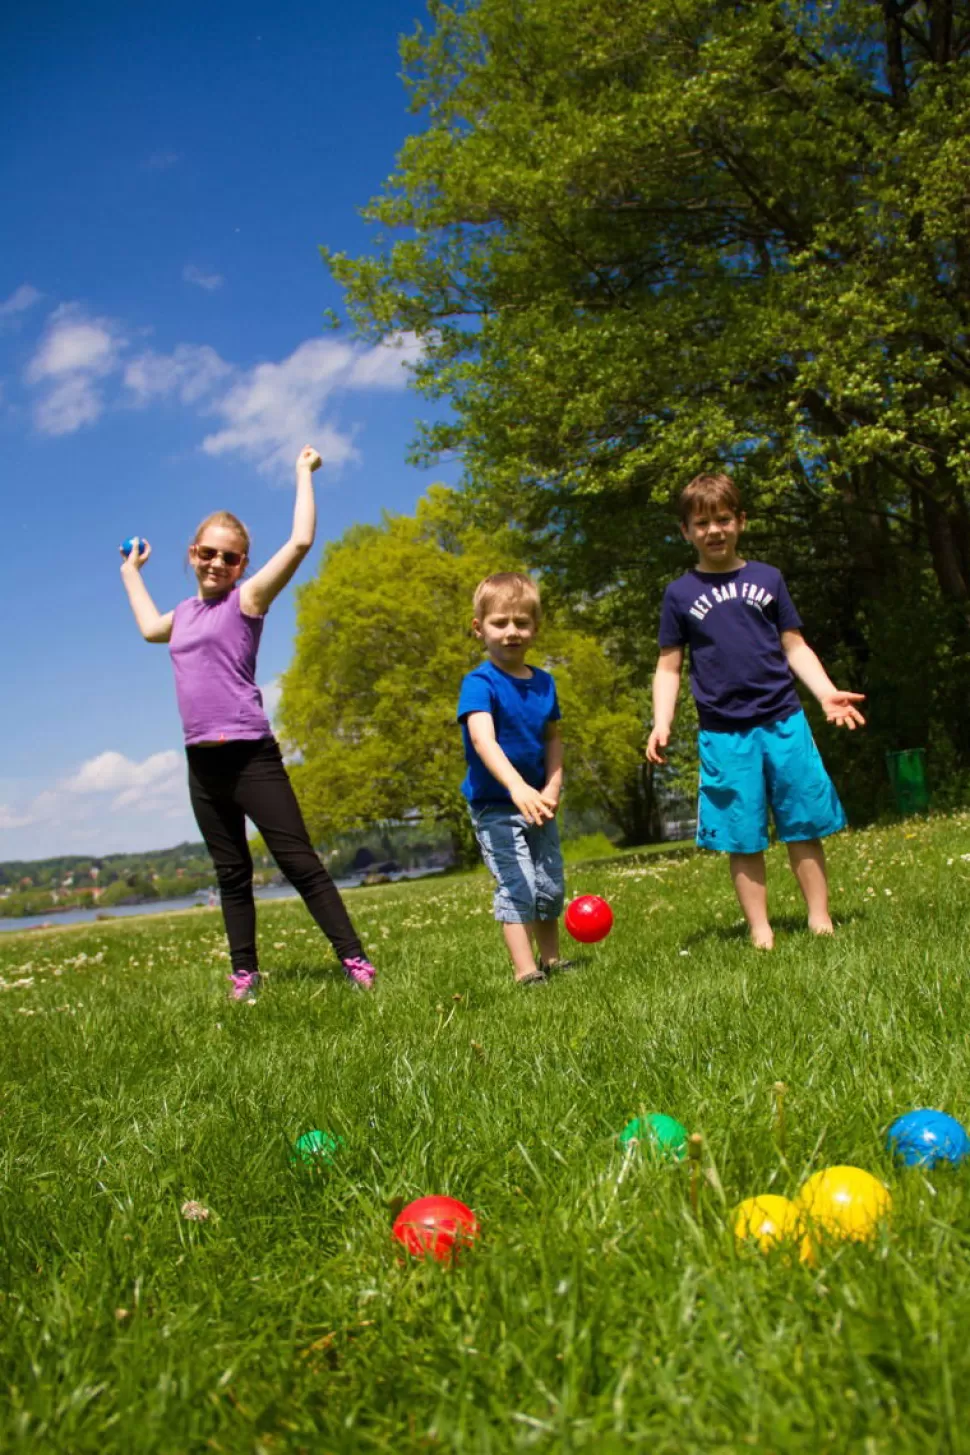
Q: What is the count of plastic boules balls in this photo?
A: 8